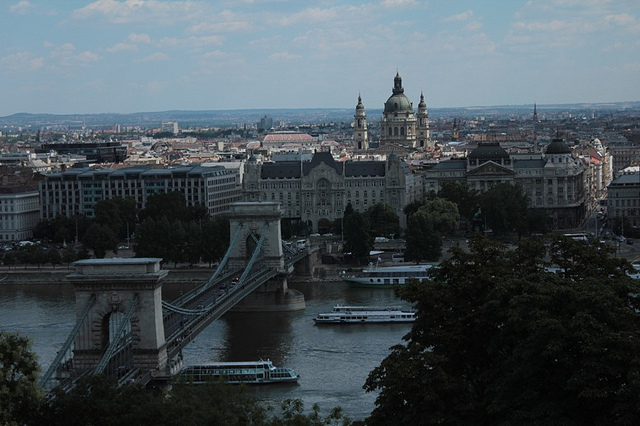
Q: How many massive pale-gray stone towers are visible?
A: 2